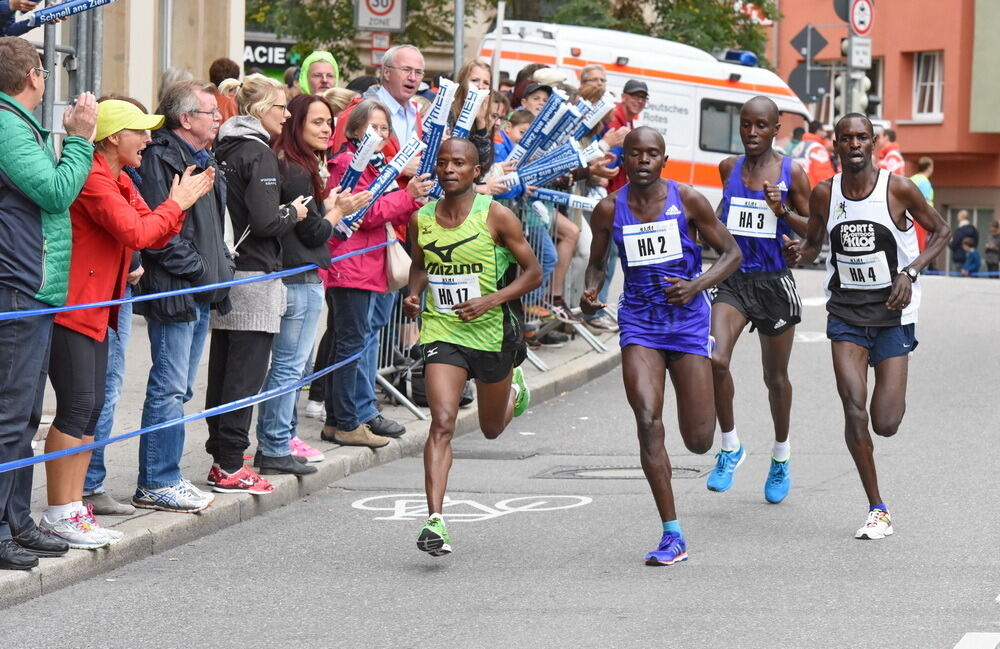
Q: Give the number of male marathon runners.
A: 4